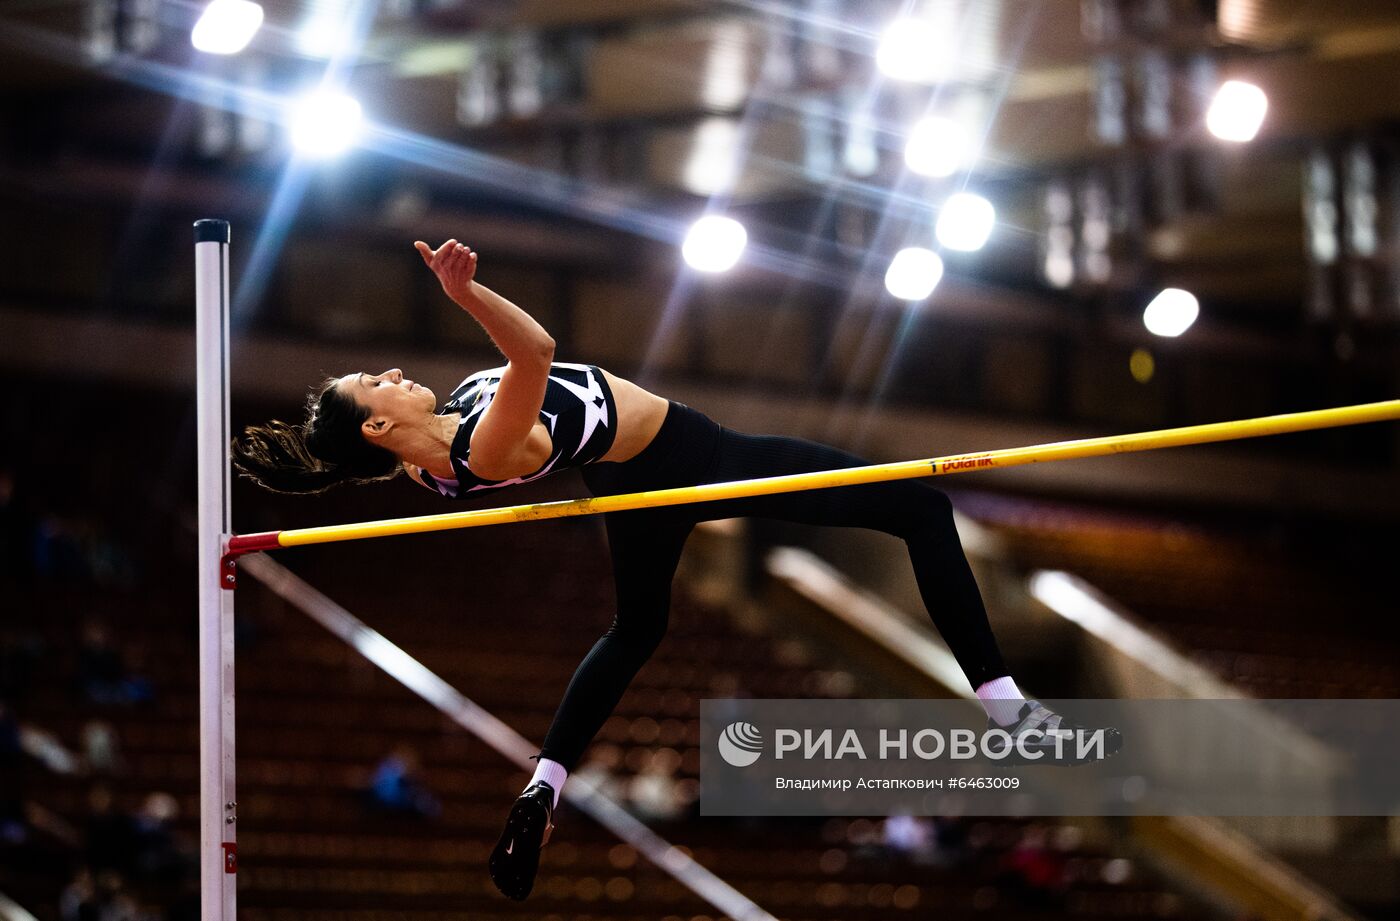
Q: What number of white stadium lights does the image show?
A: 9